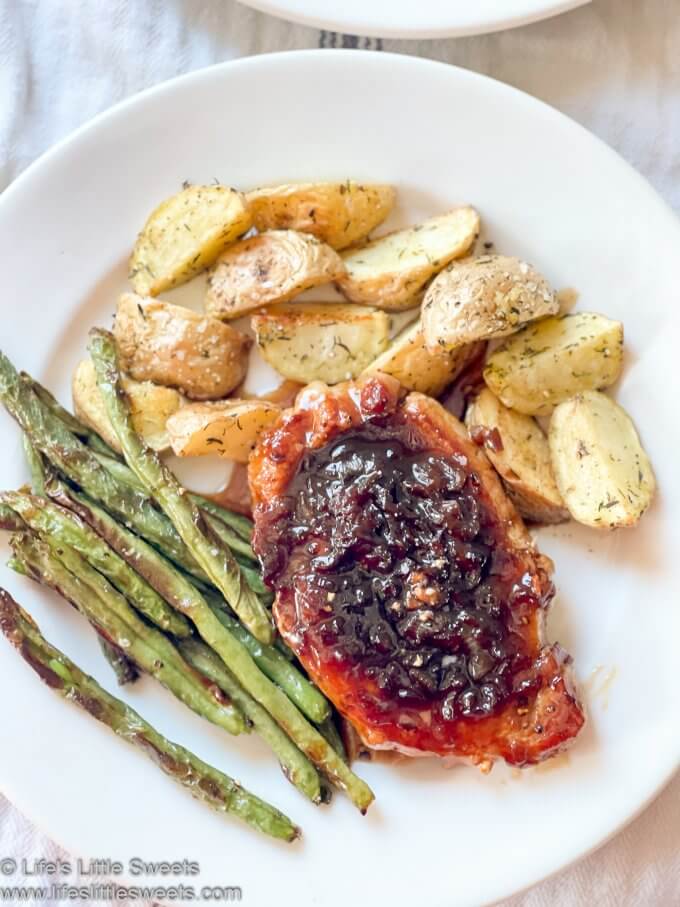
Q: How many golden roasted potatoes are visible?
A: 13